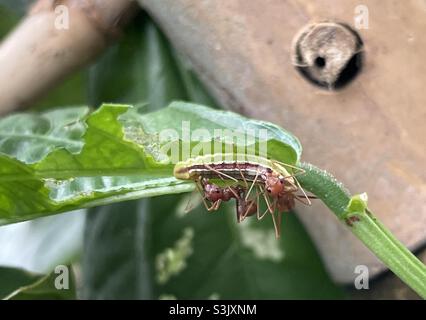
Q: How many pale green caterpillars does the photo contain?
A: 1